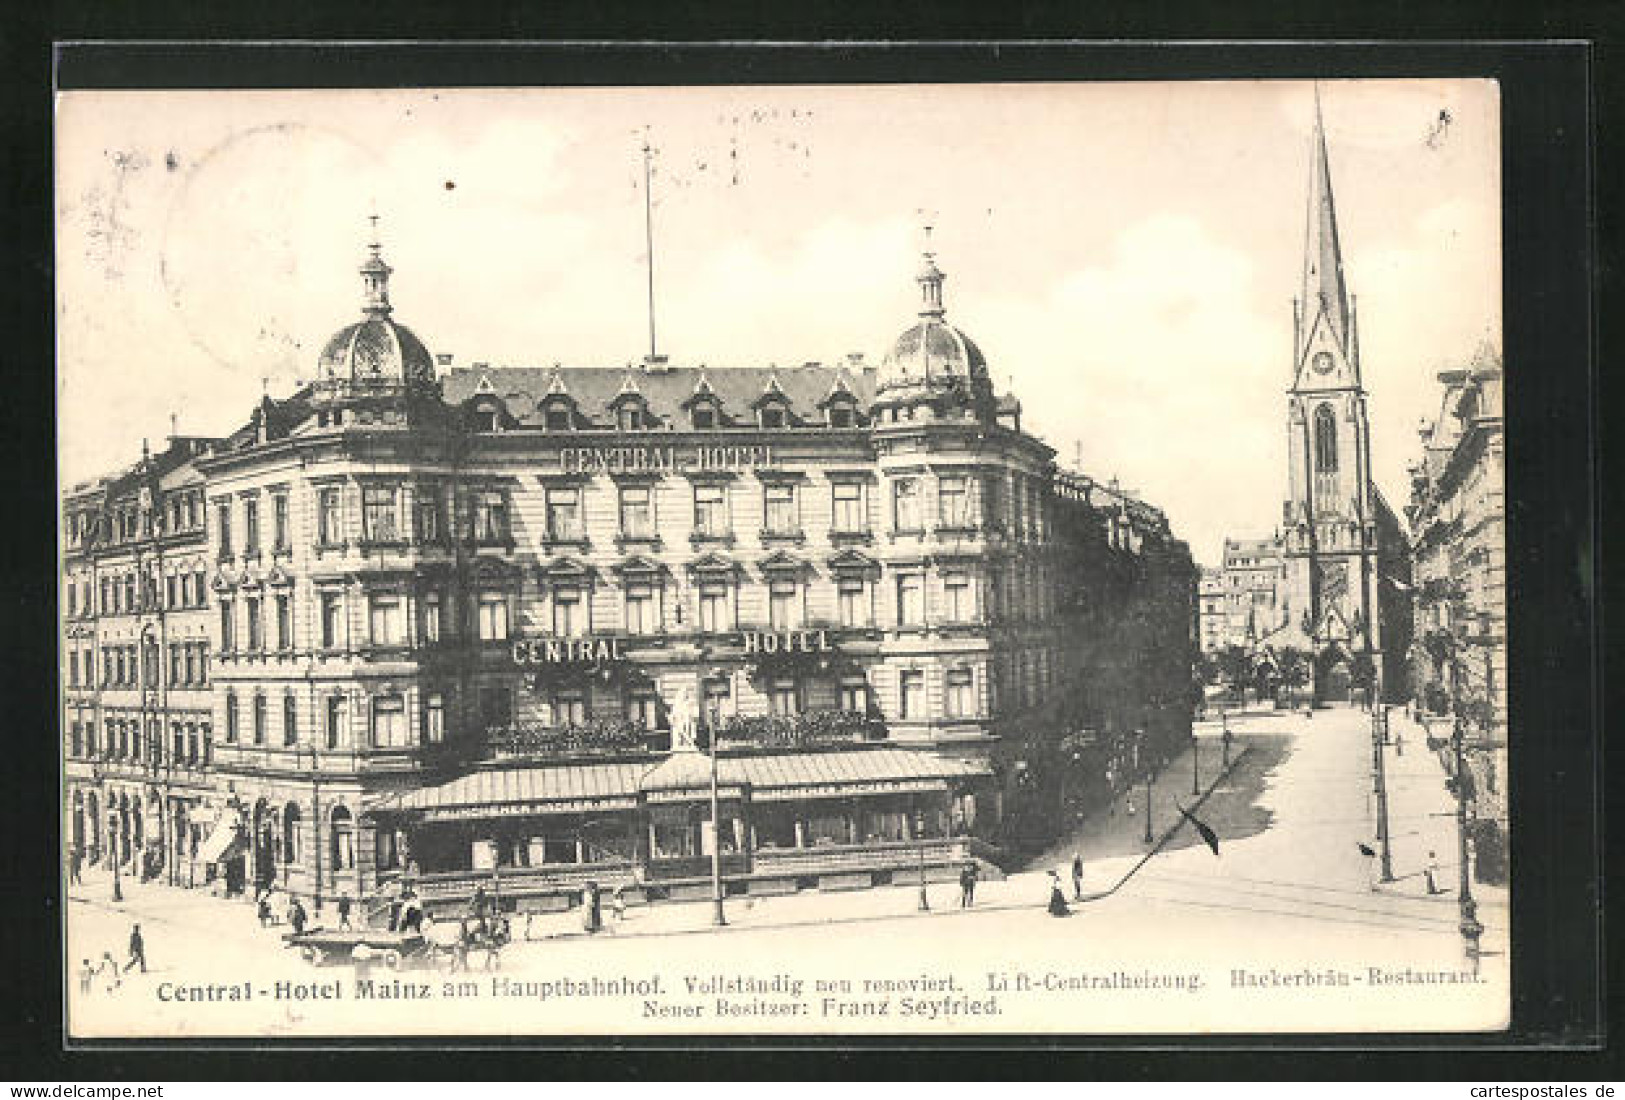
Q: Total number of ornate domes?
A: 2